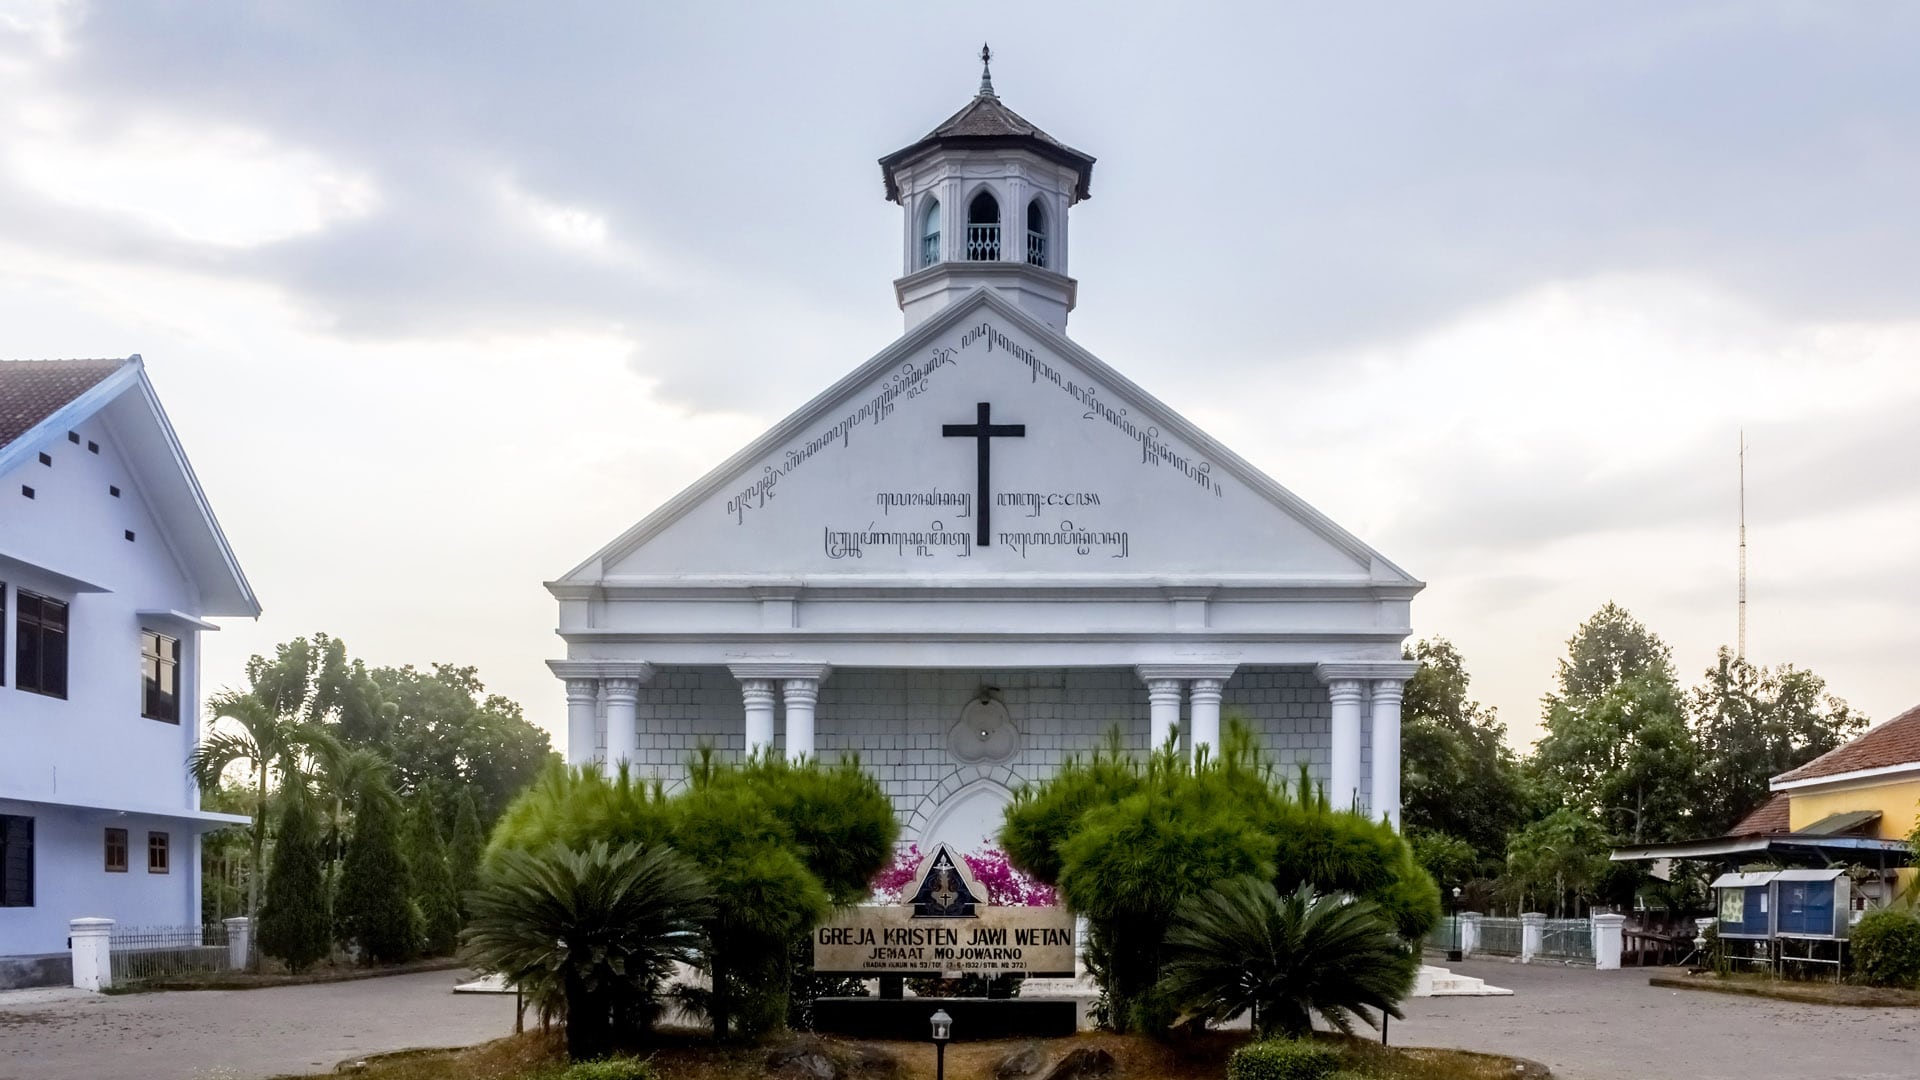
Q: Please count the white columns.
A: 8